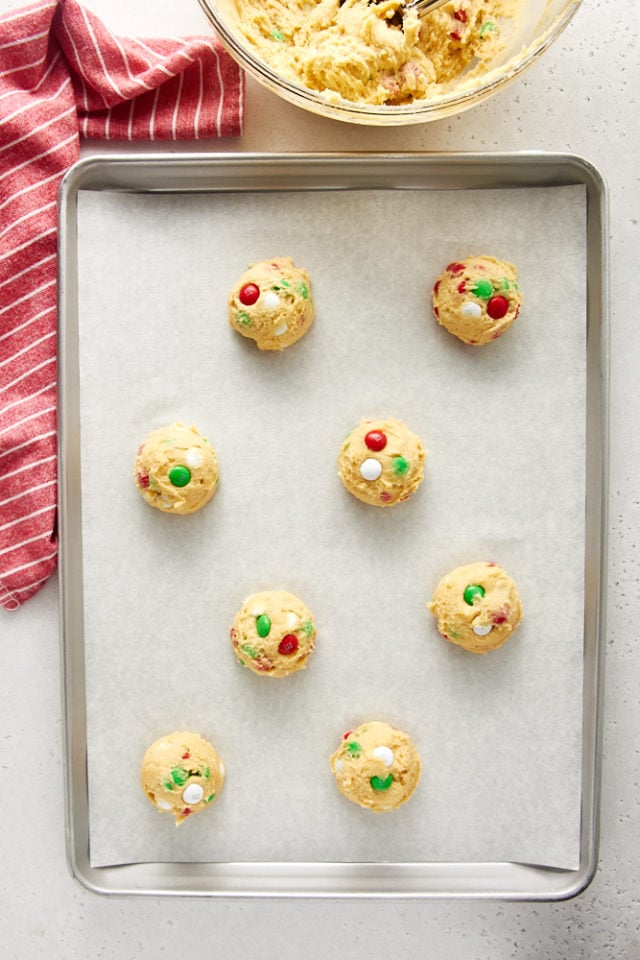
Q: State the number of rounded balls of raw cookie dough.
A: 8